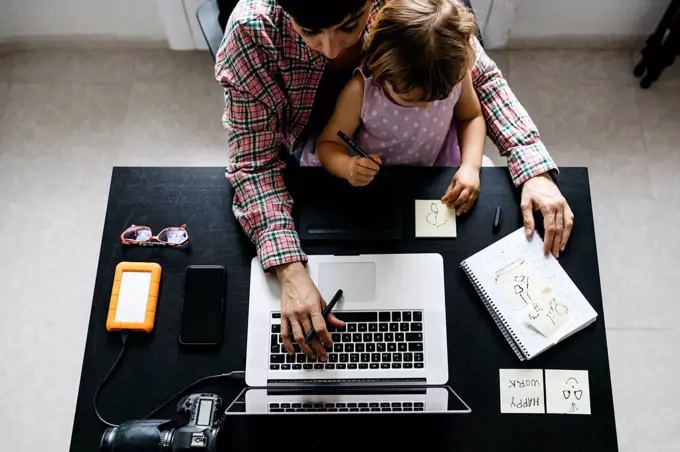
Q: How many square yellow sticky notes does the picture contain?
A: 5